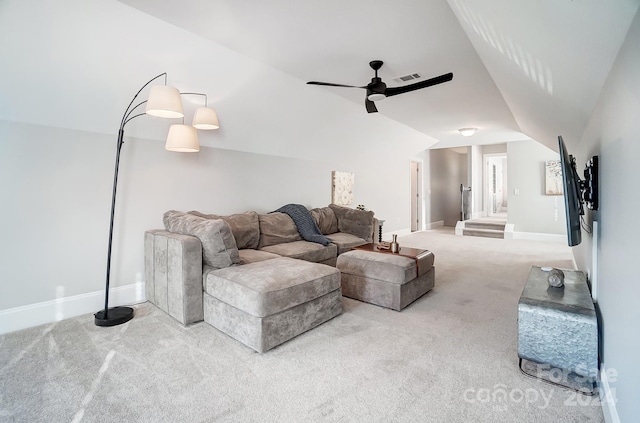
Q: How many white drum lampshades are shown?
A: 3